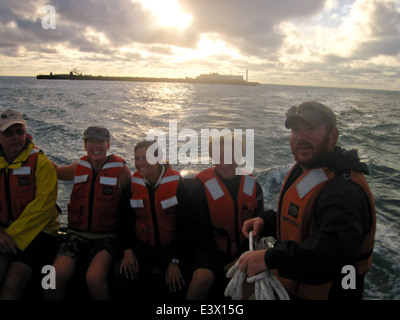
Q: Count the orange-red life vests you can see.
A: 5